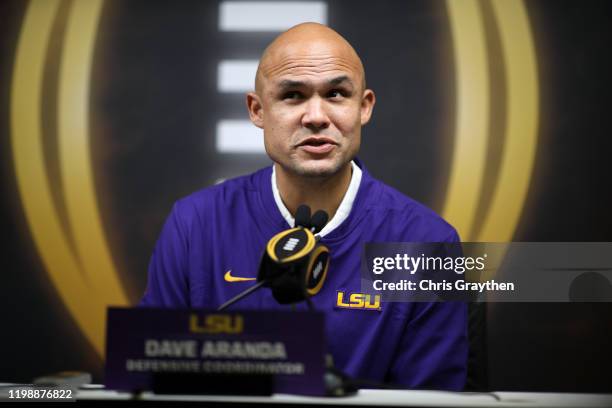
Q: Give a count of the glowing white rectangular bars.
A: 3